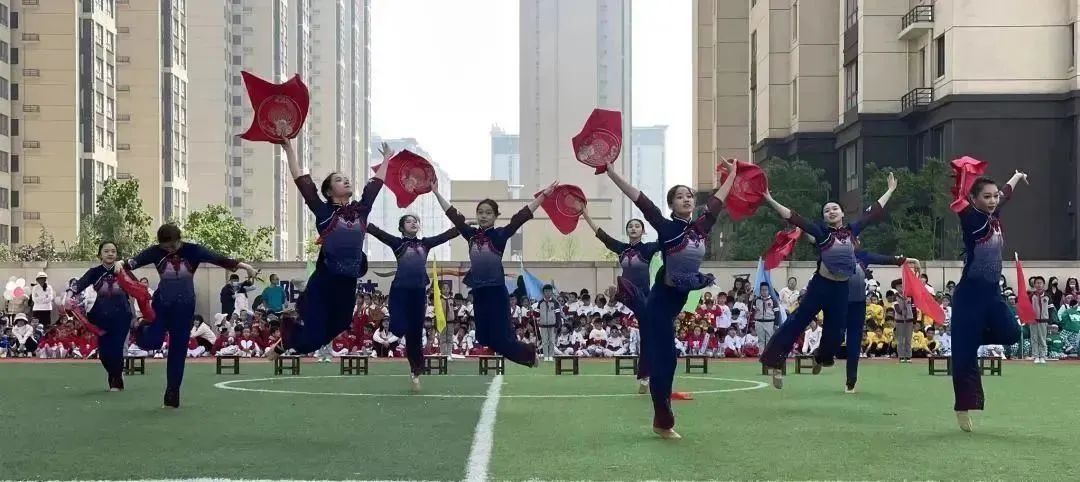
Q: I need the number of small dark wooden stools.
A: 13